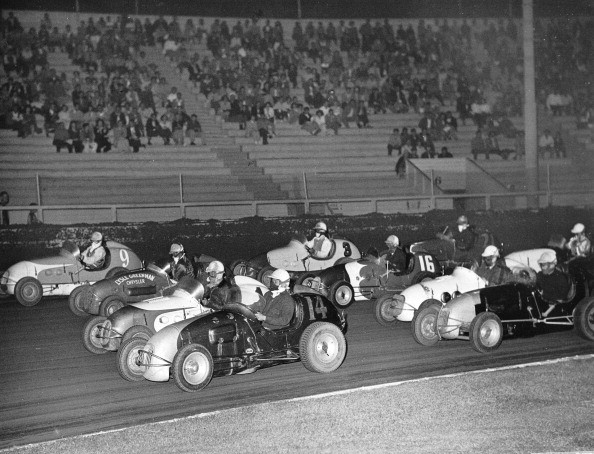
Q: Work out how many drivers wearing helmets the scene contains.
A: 10